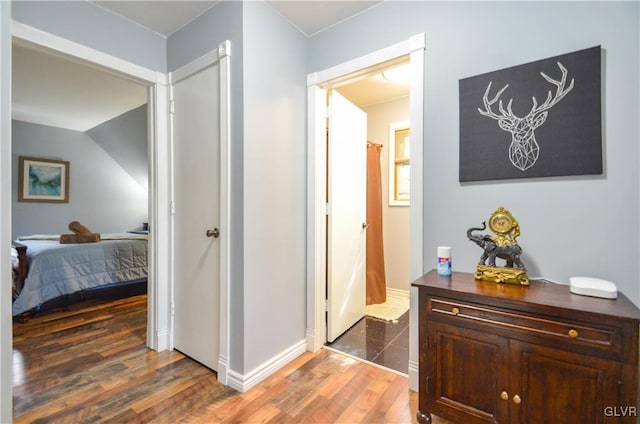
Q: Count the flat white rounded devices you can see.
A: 1